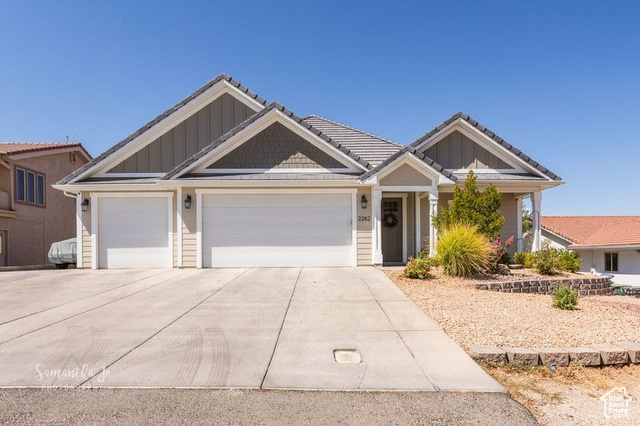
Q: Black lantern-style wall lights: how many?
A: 3